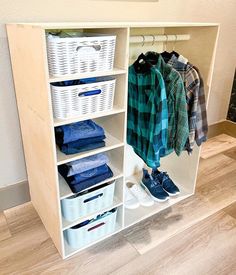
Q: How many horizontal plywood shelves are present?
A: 5